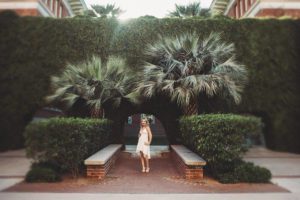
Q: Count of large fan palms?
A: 2